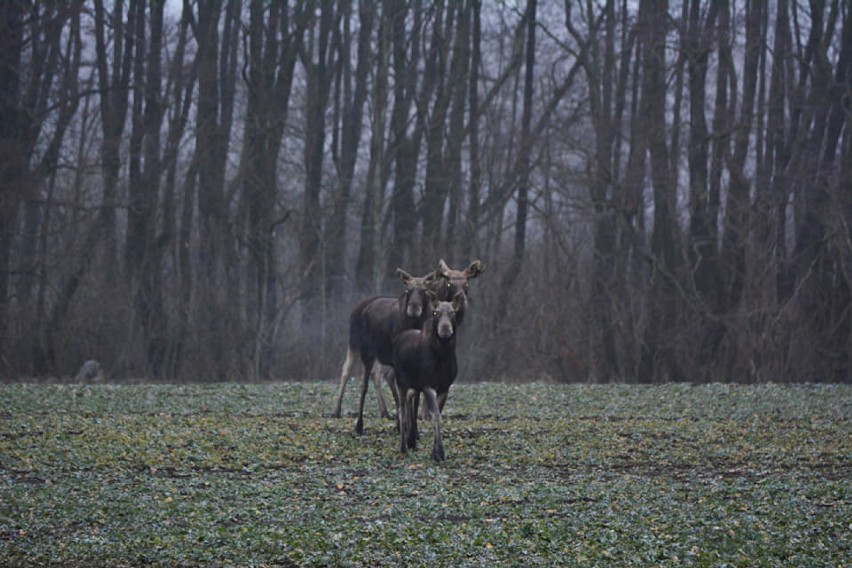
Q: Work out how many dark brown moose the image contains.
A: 3